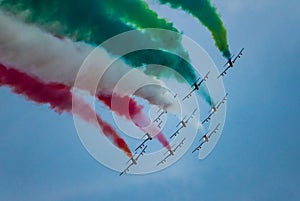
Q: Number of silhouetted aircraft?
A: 9